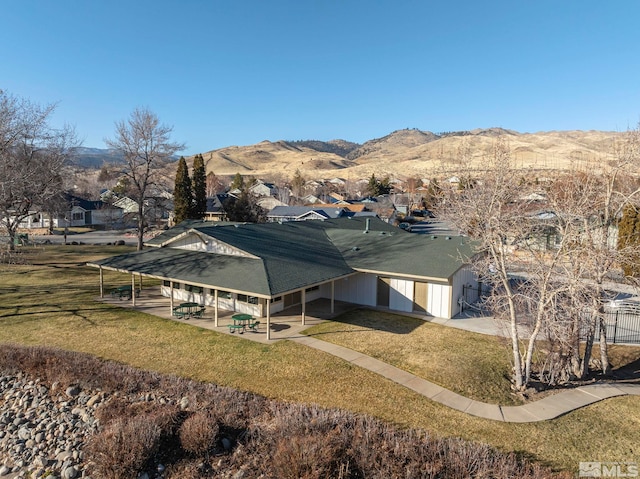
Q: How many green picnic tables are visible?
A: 3